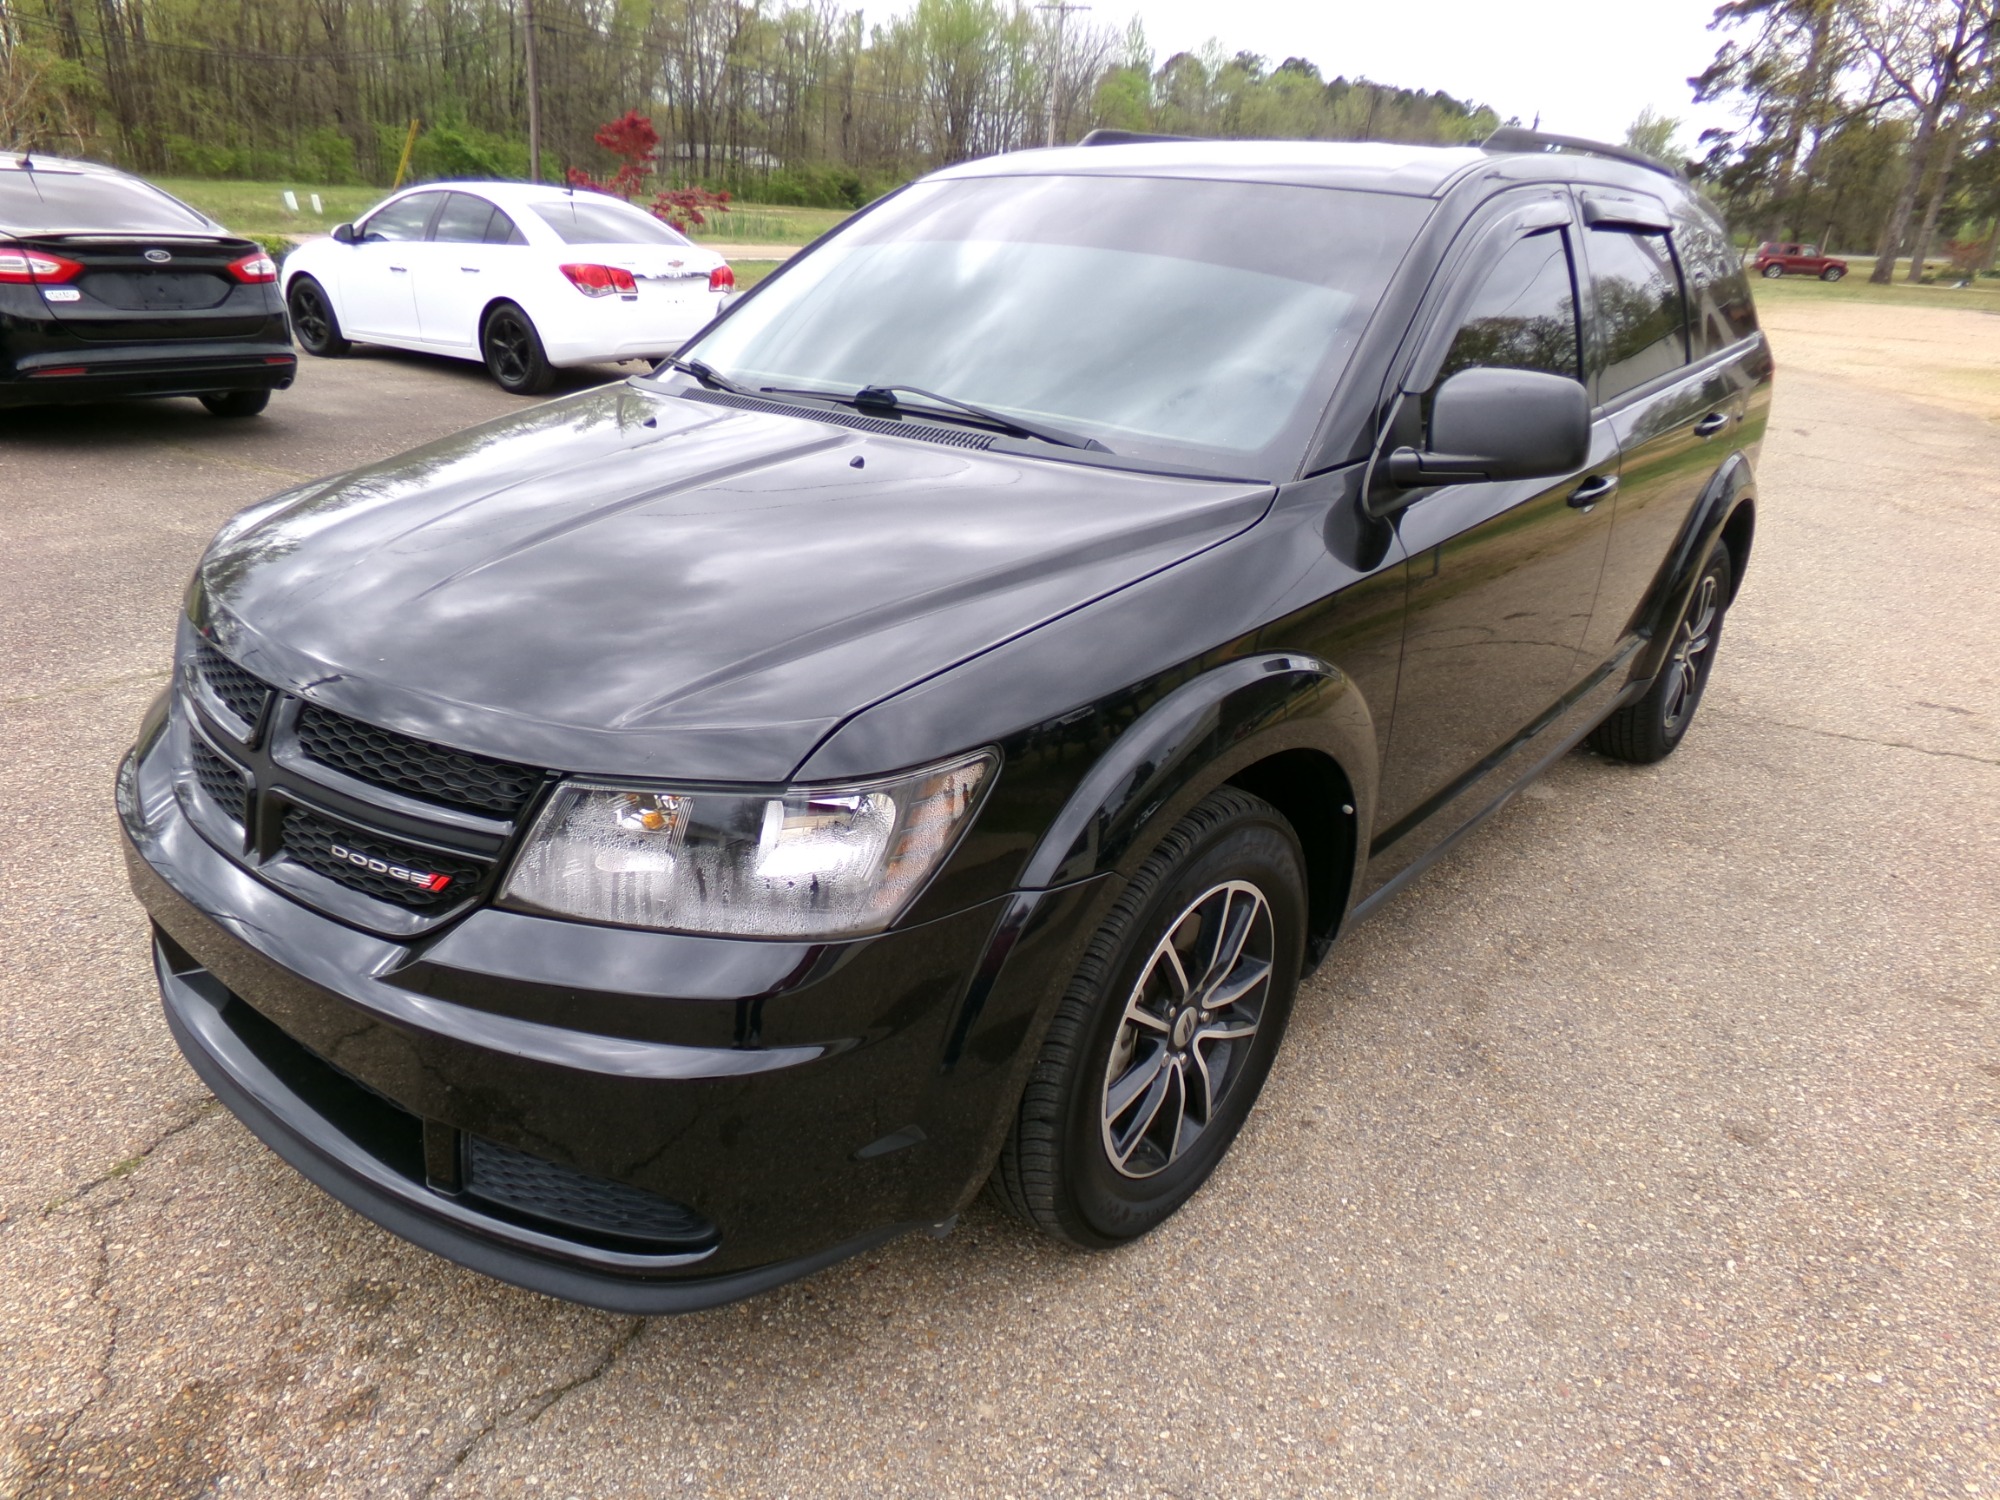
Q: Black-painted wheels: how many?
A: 2